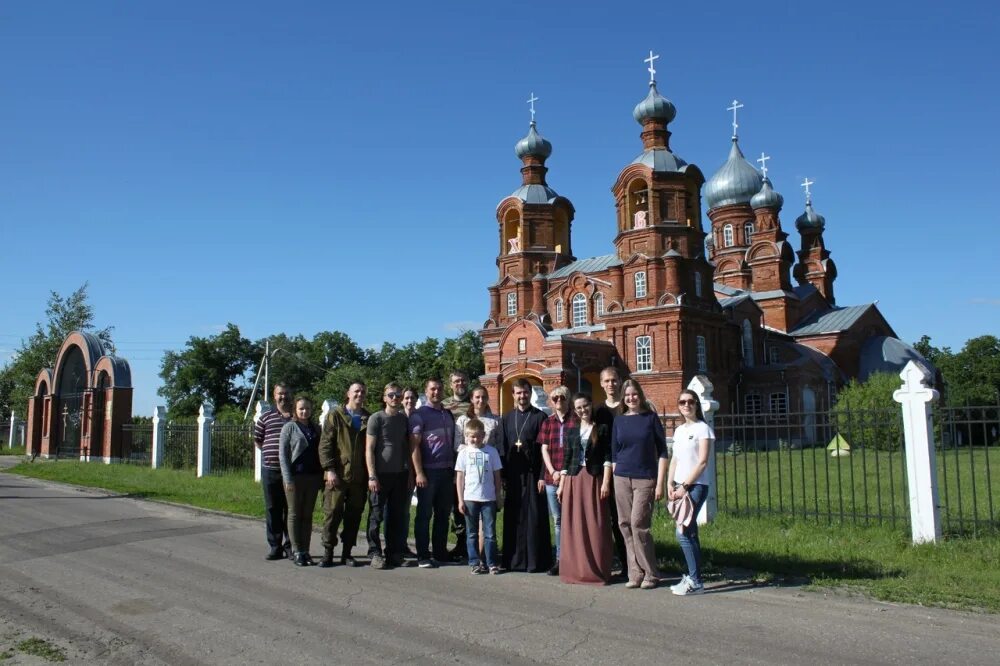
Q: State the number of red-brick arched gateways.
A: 1